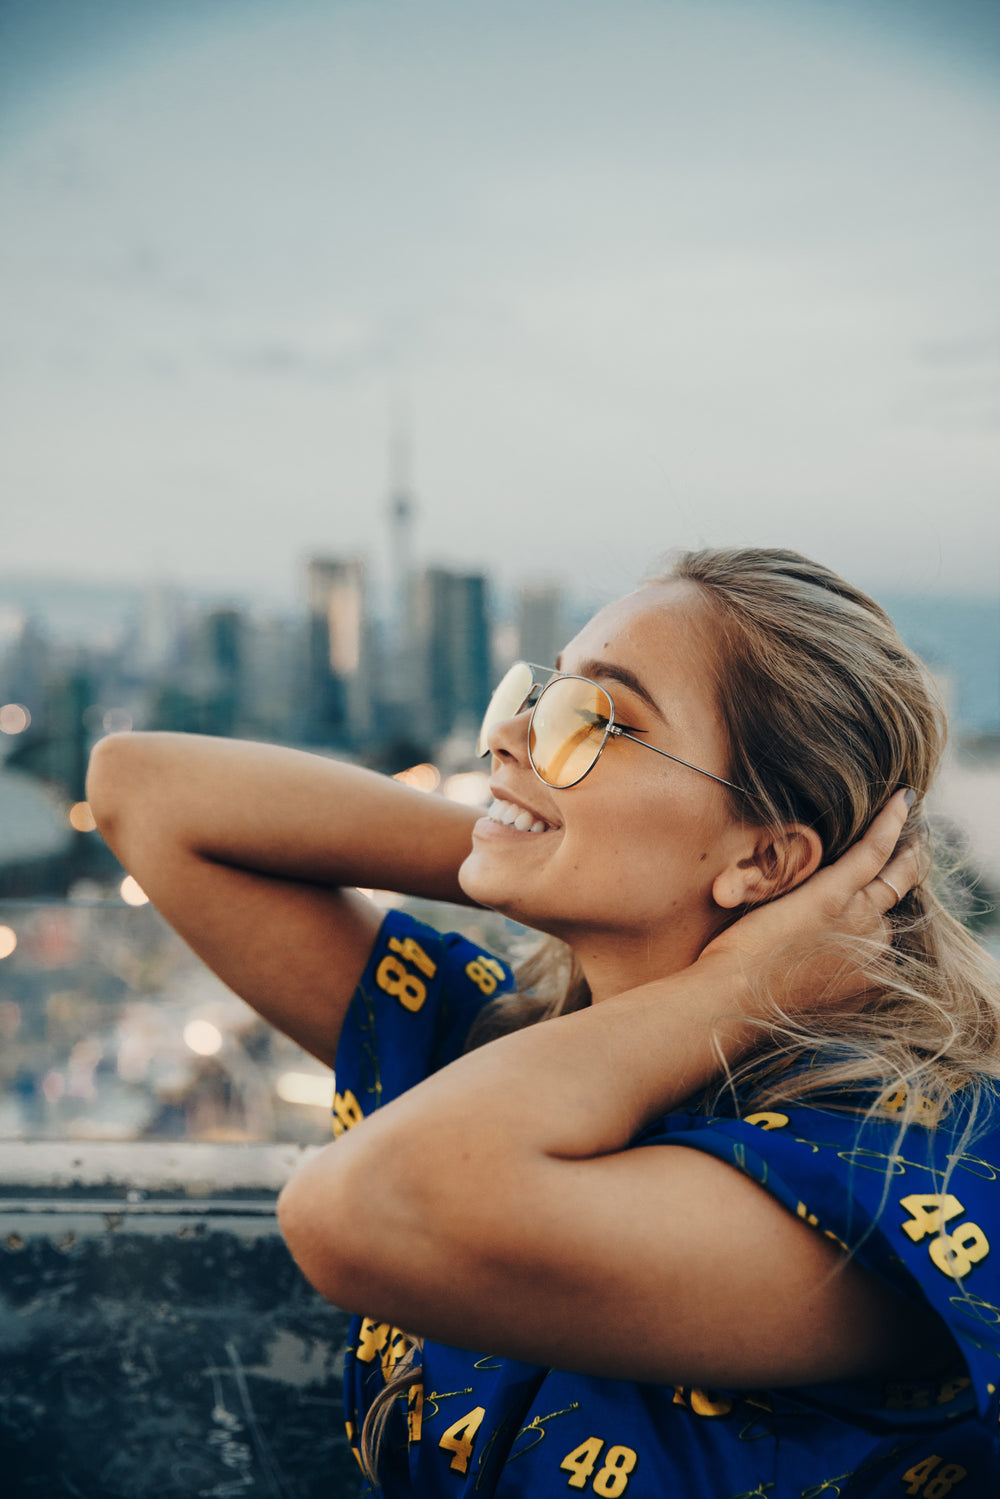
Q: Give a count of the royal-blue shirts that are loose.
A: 1